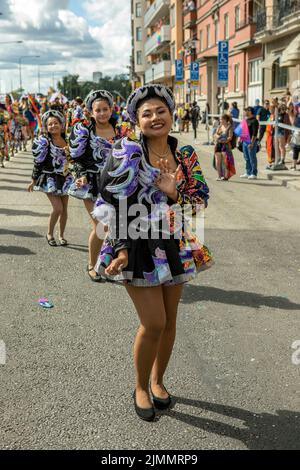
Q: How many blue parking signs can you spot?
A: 3